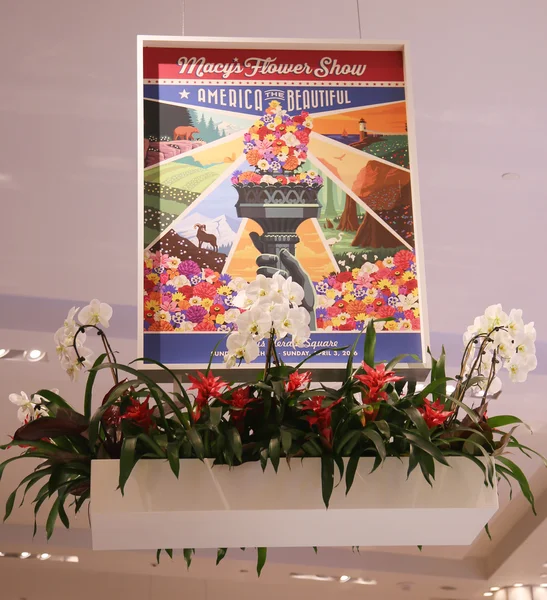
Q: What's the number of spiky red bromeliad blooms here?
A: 7